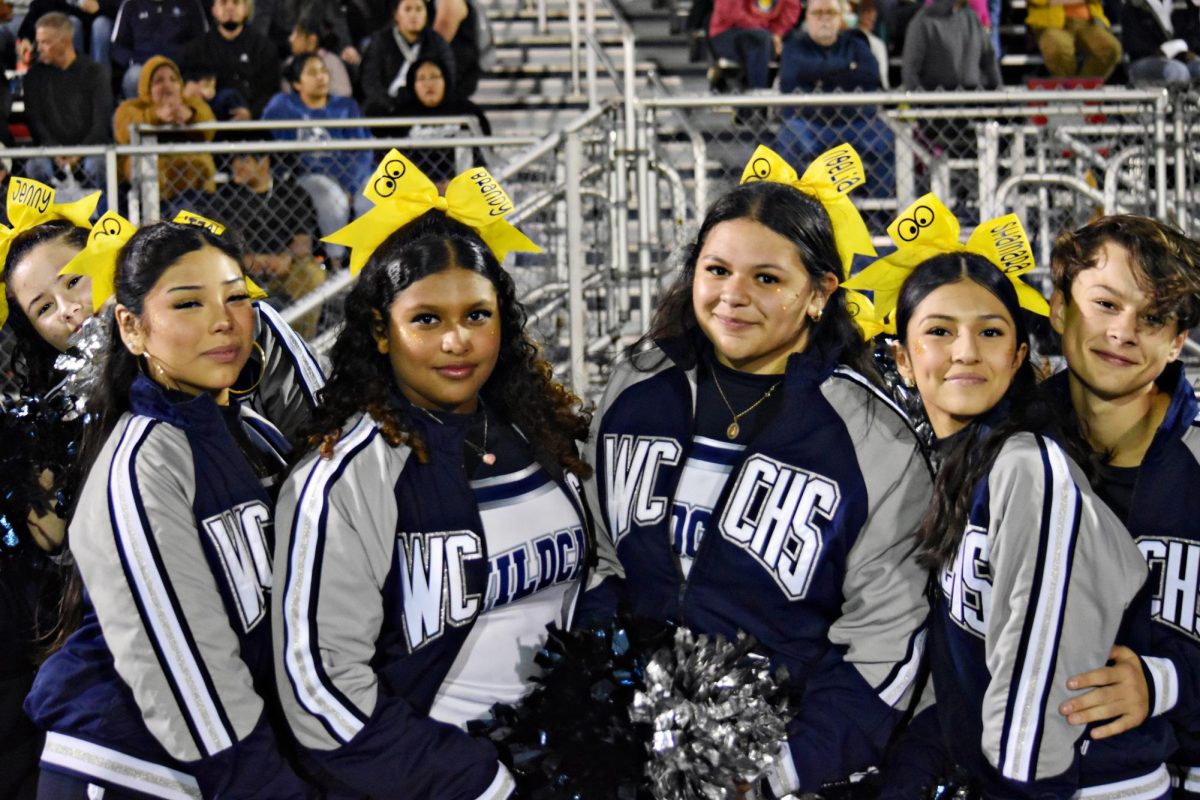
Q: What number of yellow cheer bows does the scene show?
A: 6